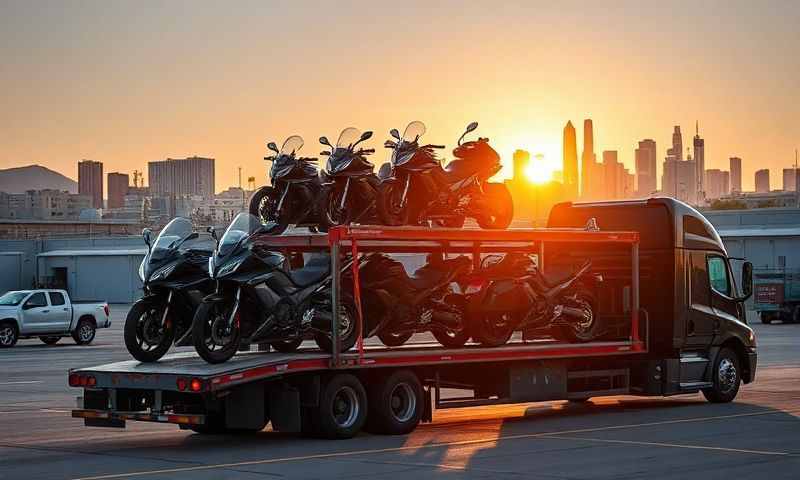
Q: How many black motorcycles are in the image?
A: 7